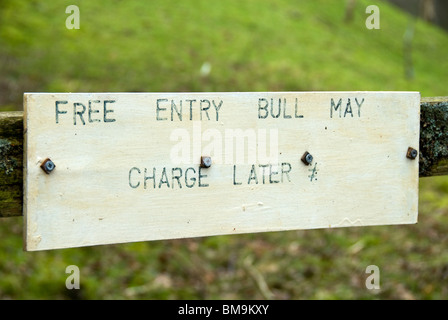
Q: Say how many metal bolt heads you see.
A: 4